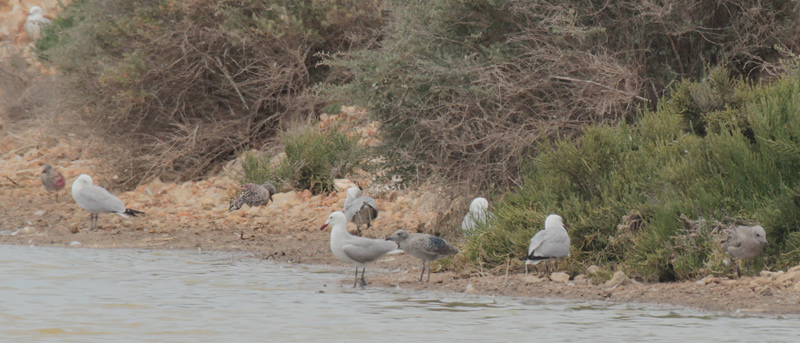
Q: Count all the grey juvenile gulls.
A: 4